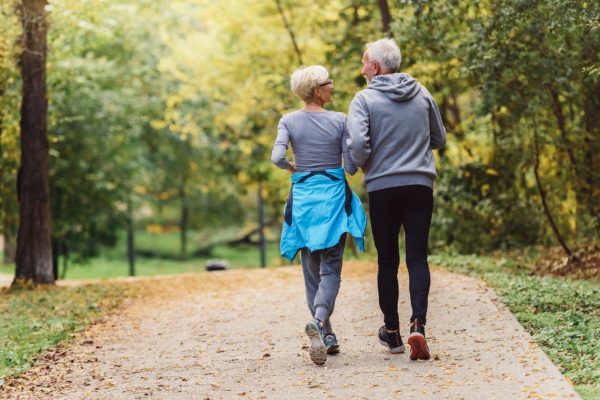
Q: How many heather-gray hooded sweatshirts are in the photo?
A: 1